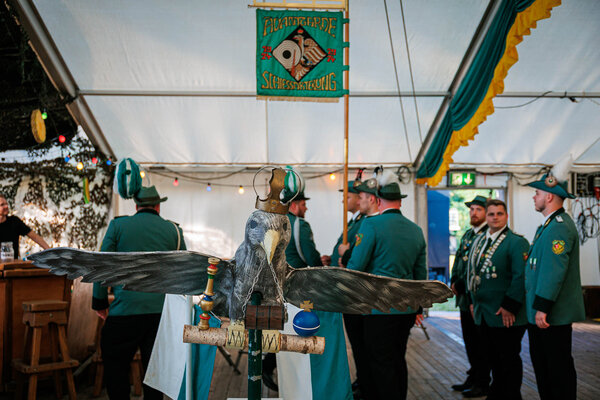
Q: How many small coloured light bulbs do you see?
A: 11